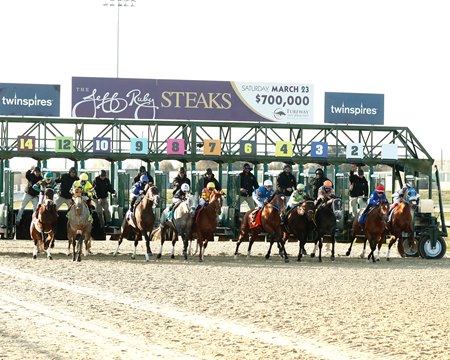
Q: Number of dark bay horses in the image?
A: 2